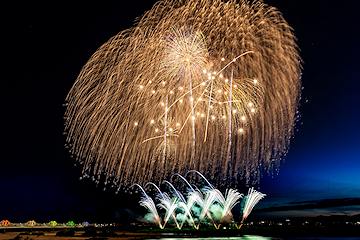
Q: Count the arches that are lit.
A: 5